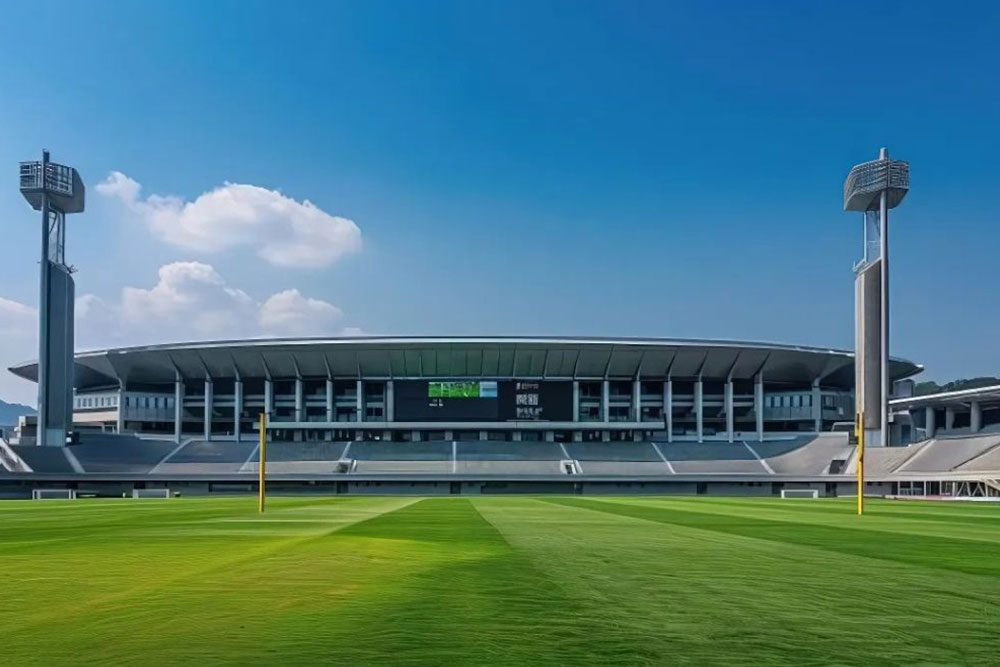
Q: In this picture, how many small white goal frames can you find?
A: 3